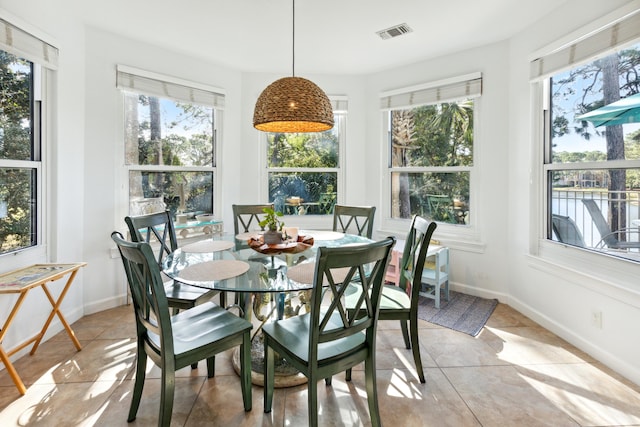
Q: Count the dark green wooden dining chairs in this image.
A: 6